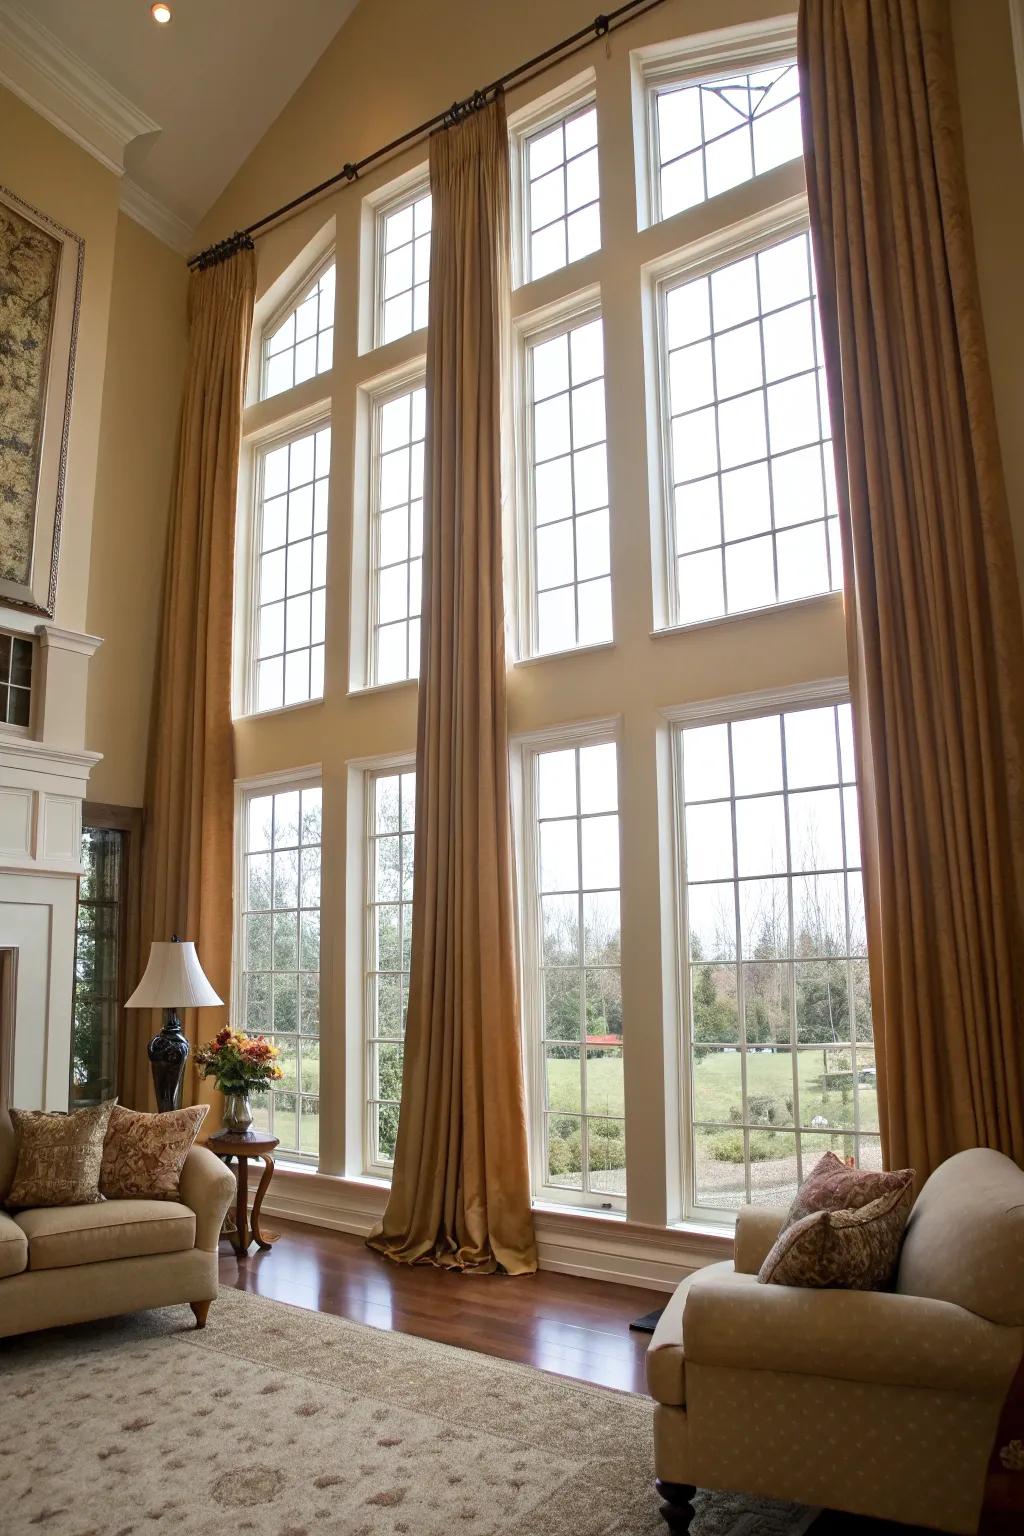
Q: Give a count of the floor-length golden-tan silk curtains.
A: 3